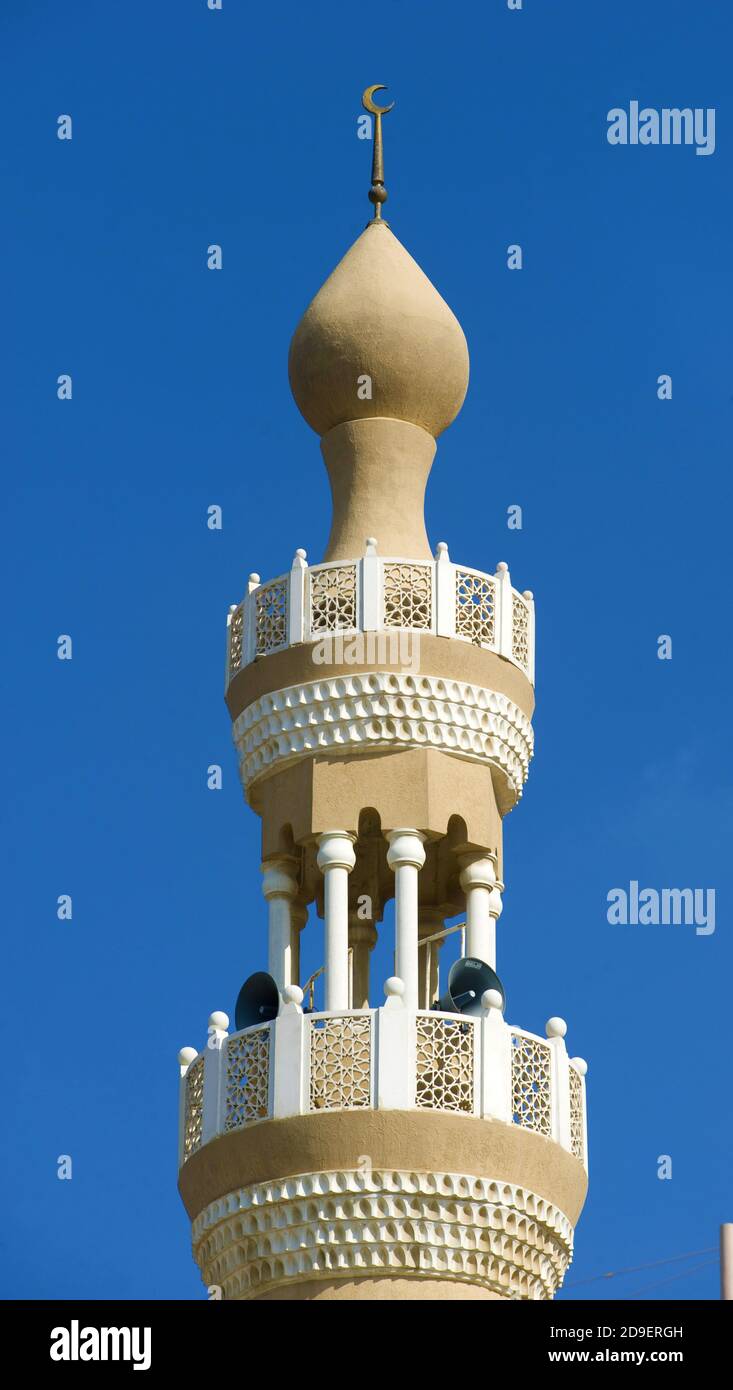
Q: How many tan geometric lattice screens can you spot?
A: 12